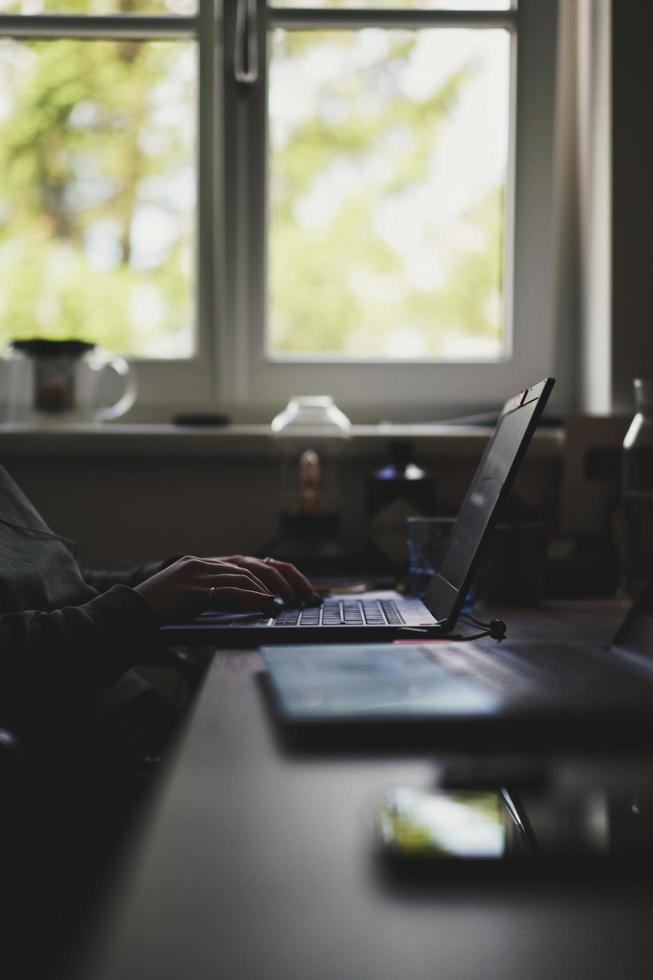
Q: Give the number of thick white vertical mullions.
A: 1